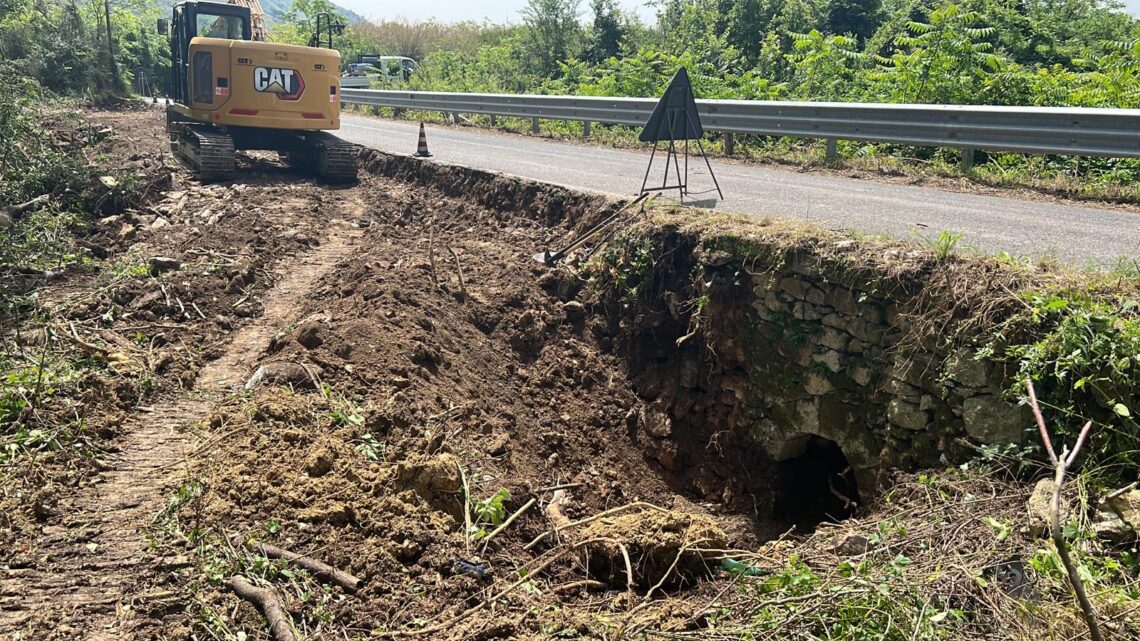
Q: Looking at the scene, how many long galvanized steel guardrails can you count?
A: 1